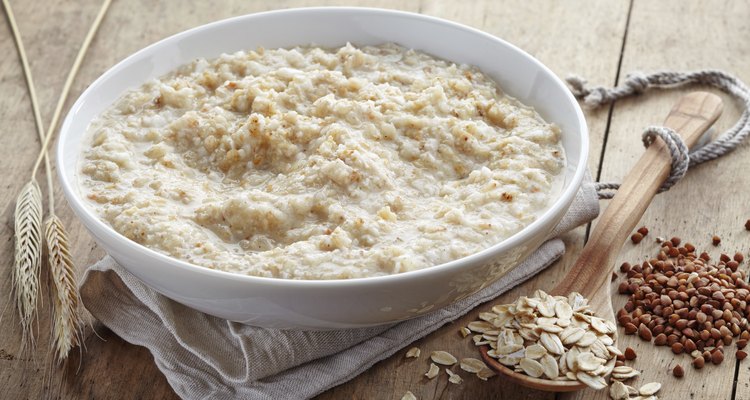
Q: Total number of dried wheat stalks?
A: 2